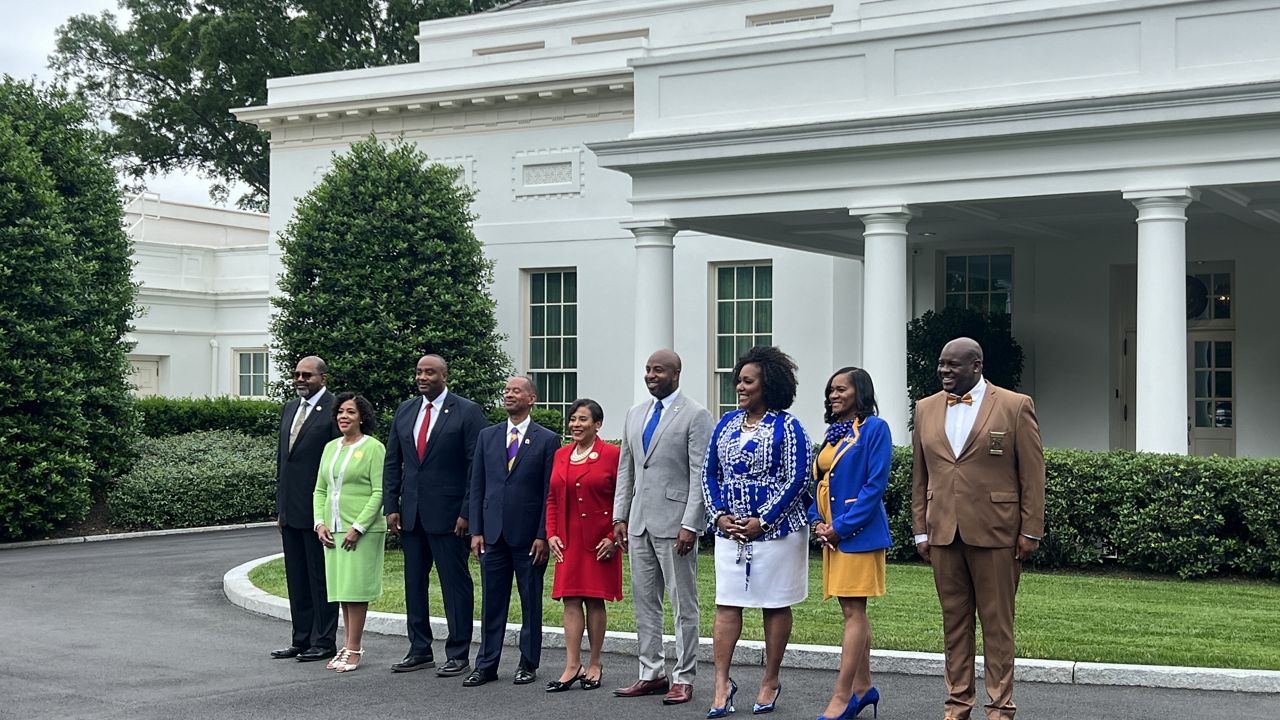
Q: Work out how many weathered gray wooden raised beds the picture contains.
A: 0